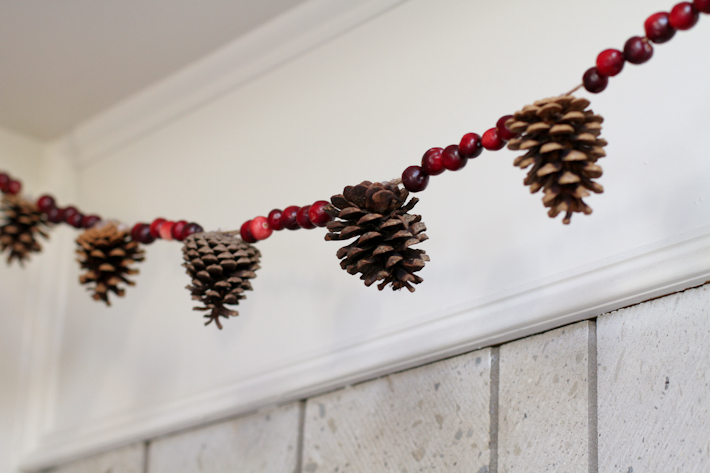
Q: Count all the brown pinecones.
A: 5